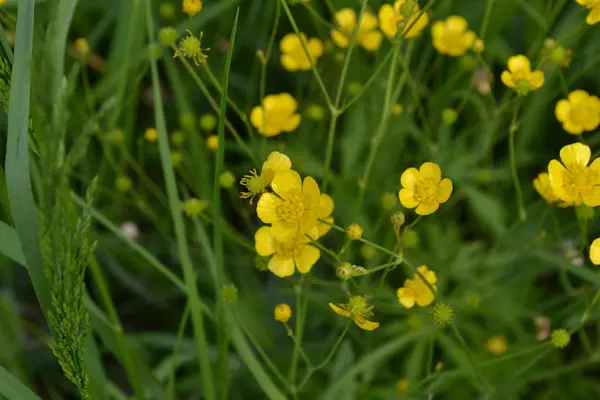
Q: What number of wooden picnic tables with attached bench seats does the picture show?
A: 0